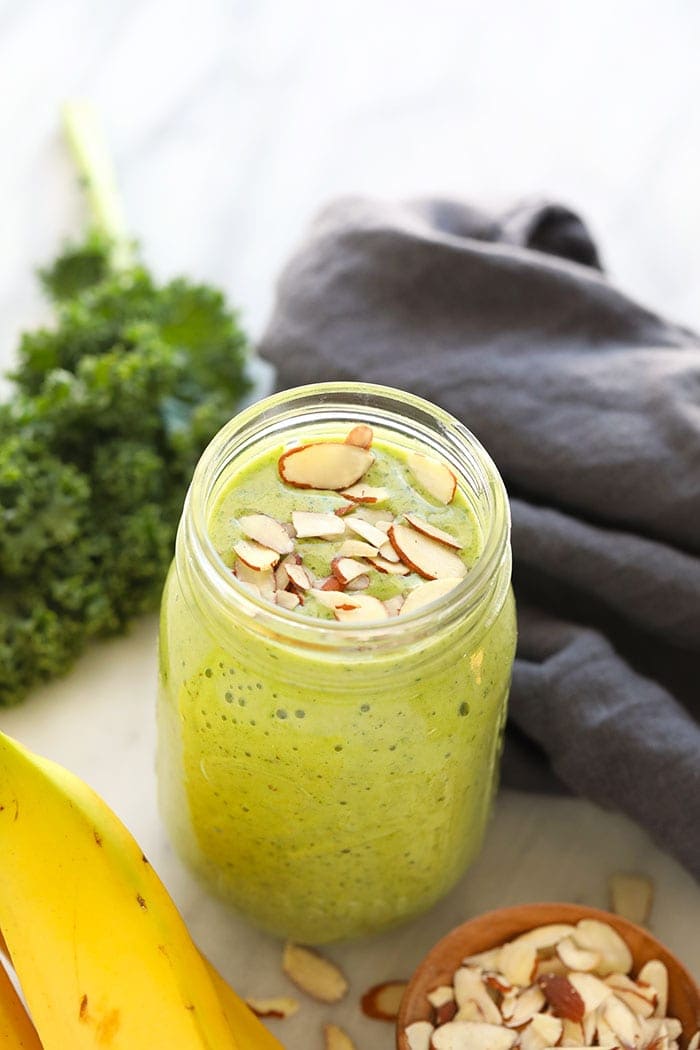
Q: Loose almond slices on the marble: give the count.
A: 5